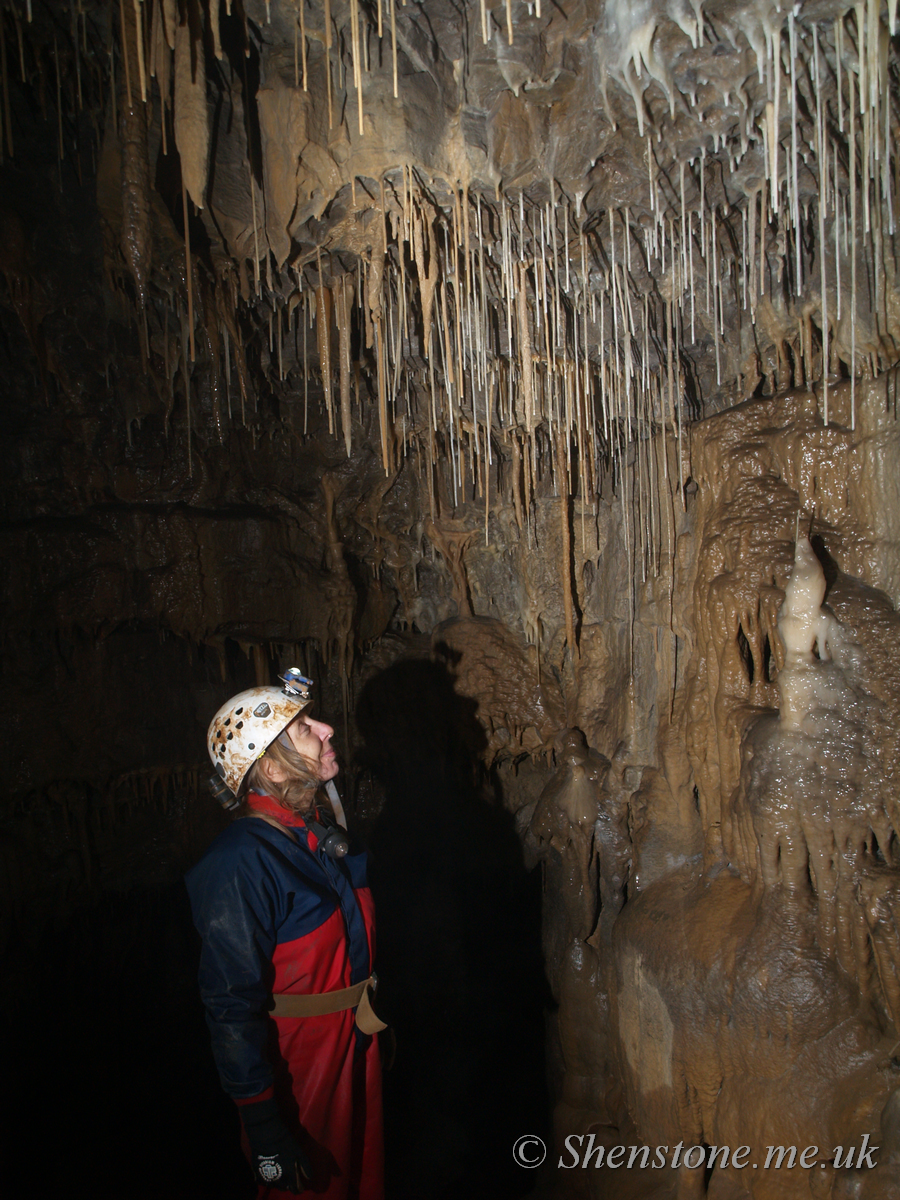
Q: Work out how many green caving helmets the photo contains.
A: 0